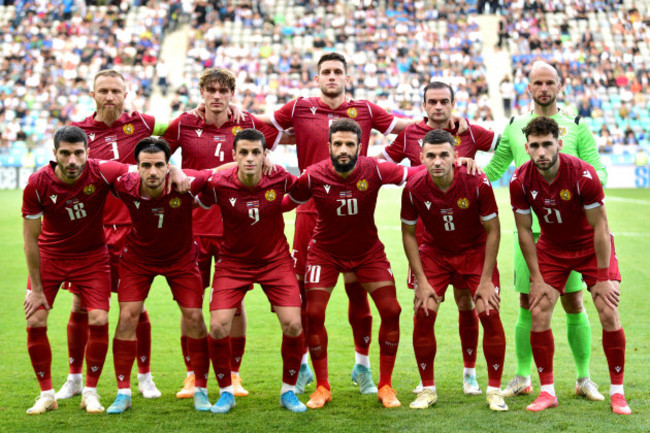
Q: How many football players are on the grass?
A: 11